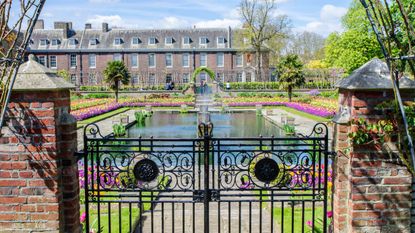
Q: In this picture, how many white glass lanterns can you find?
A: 0